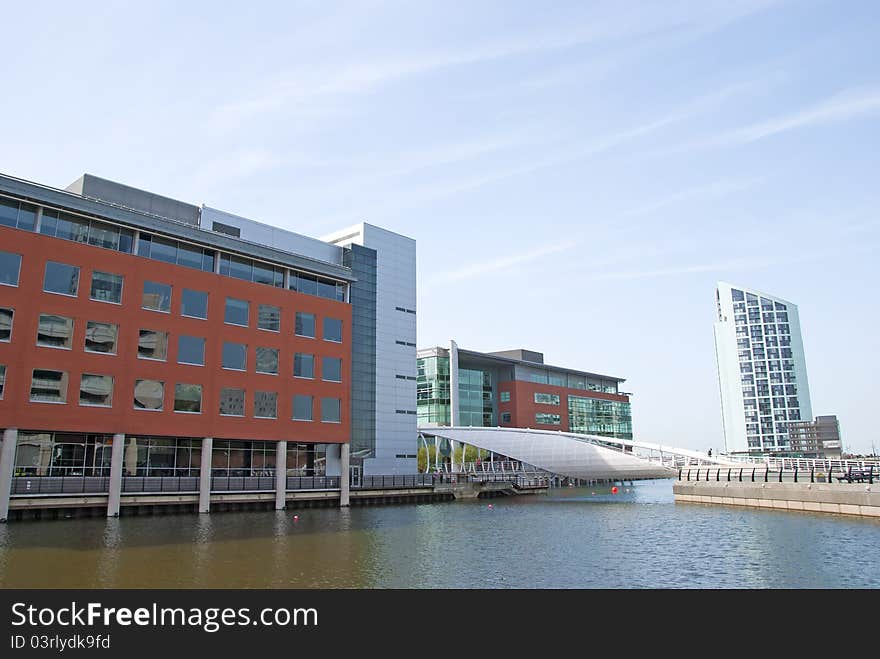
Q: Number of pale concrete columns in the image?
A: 5